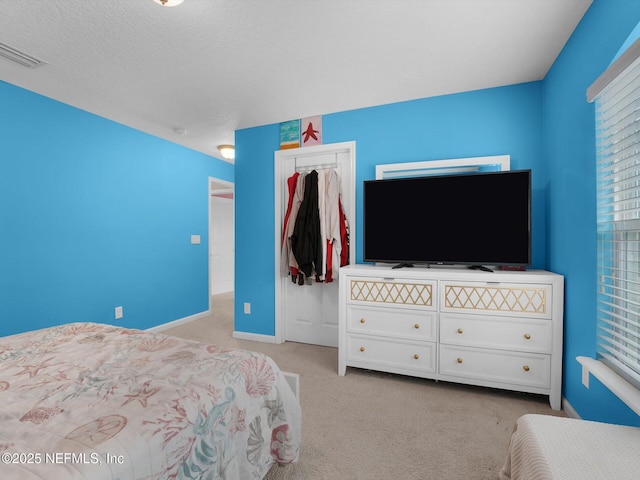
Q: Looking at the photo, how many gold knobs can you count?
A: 8